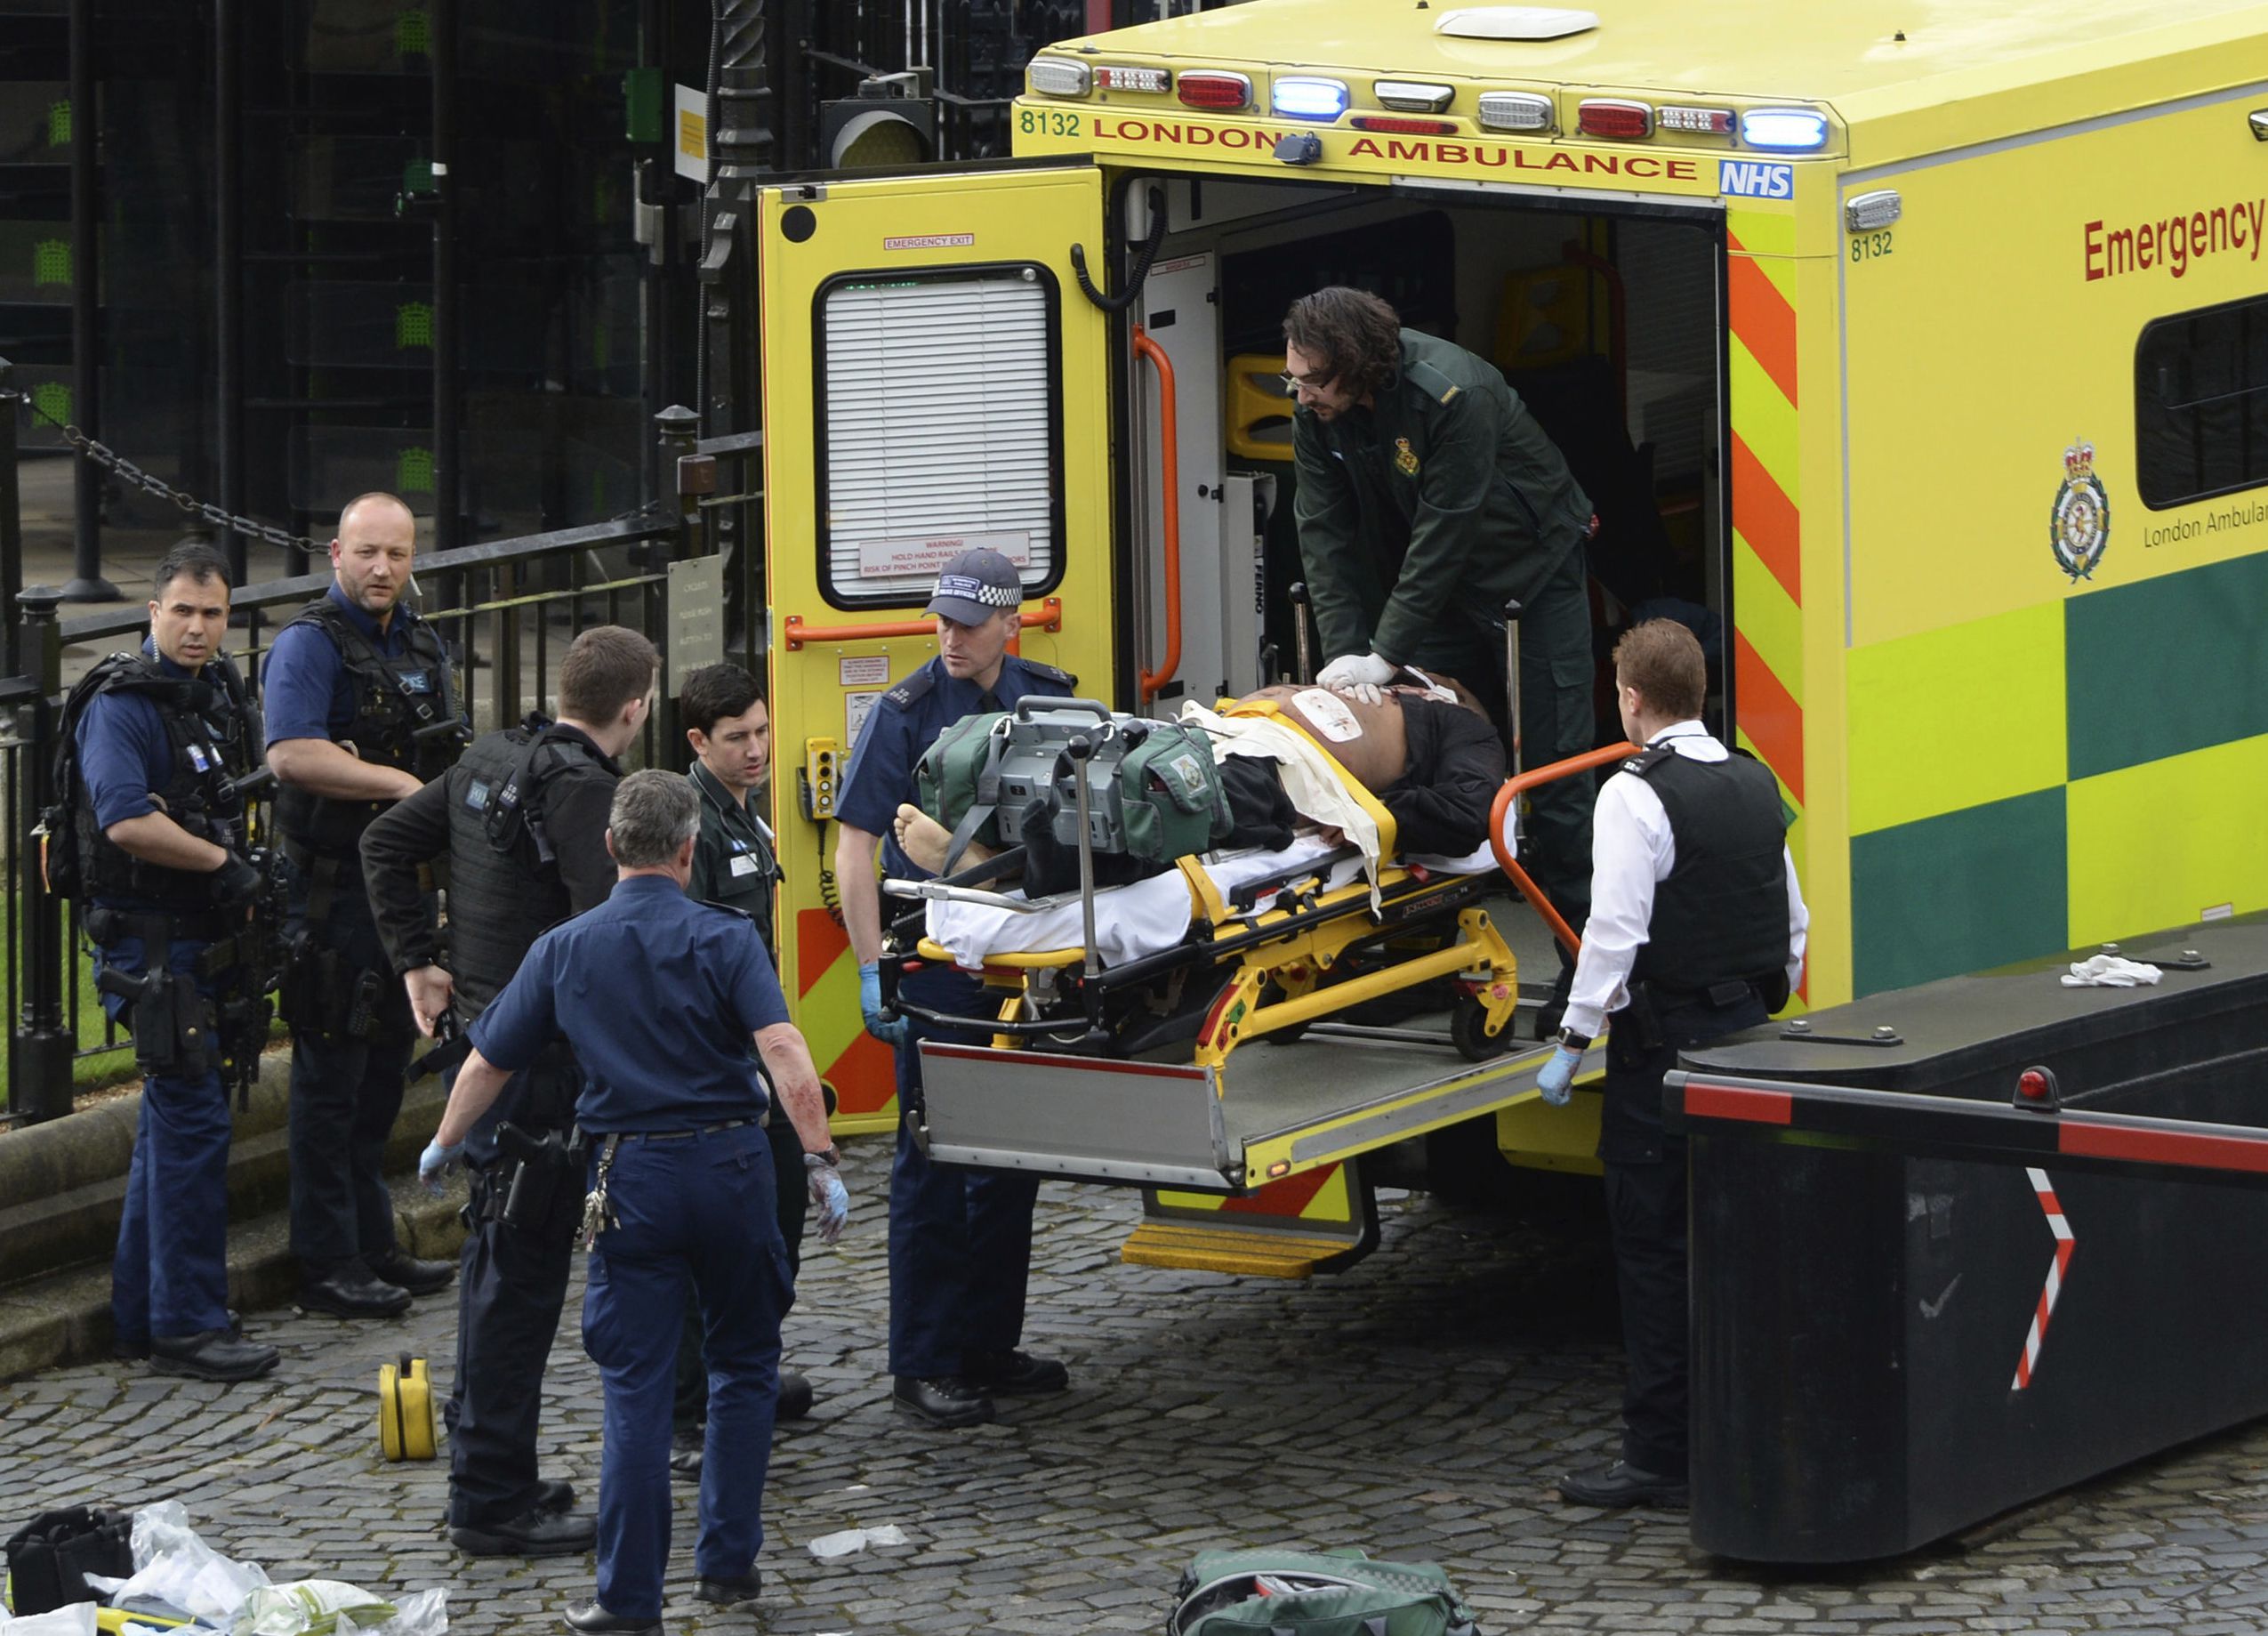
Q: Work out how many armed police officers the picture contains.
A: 3